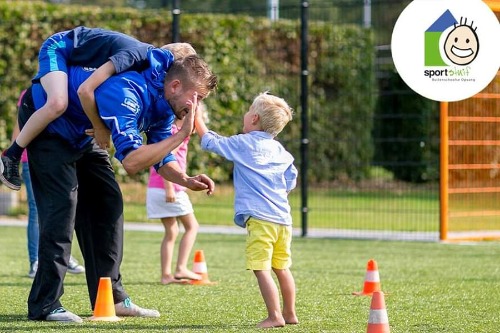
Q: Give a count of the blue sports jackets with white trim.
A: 1